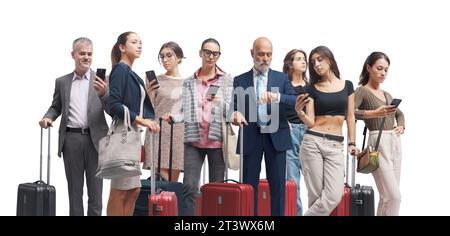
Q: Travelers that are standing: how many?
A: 8